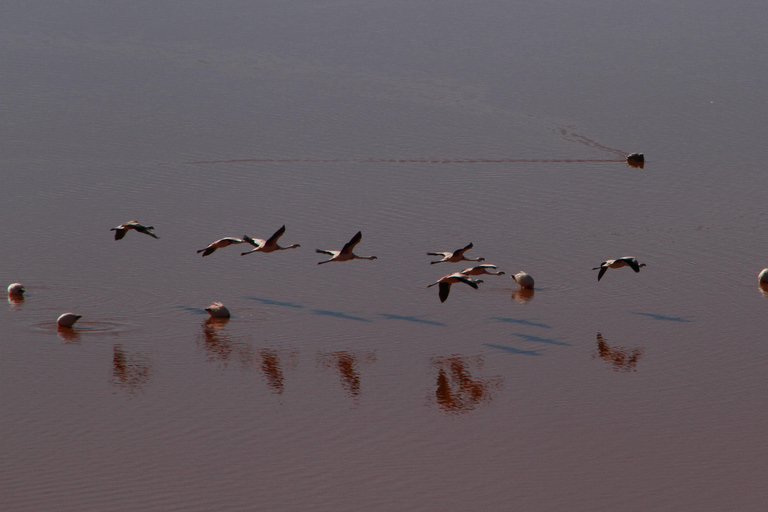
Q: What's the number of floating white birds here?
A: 5